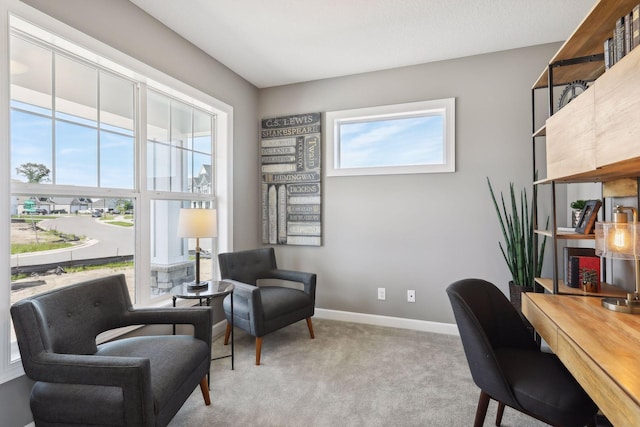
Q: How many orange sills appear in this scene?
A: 0